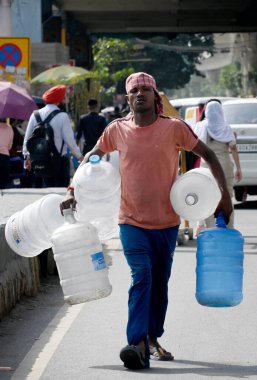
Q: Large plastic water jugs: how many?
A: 5